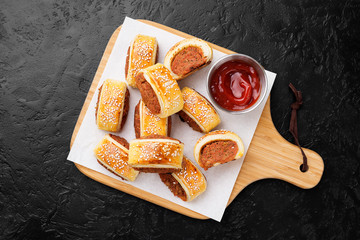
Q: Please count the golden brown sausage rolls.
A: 10